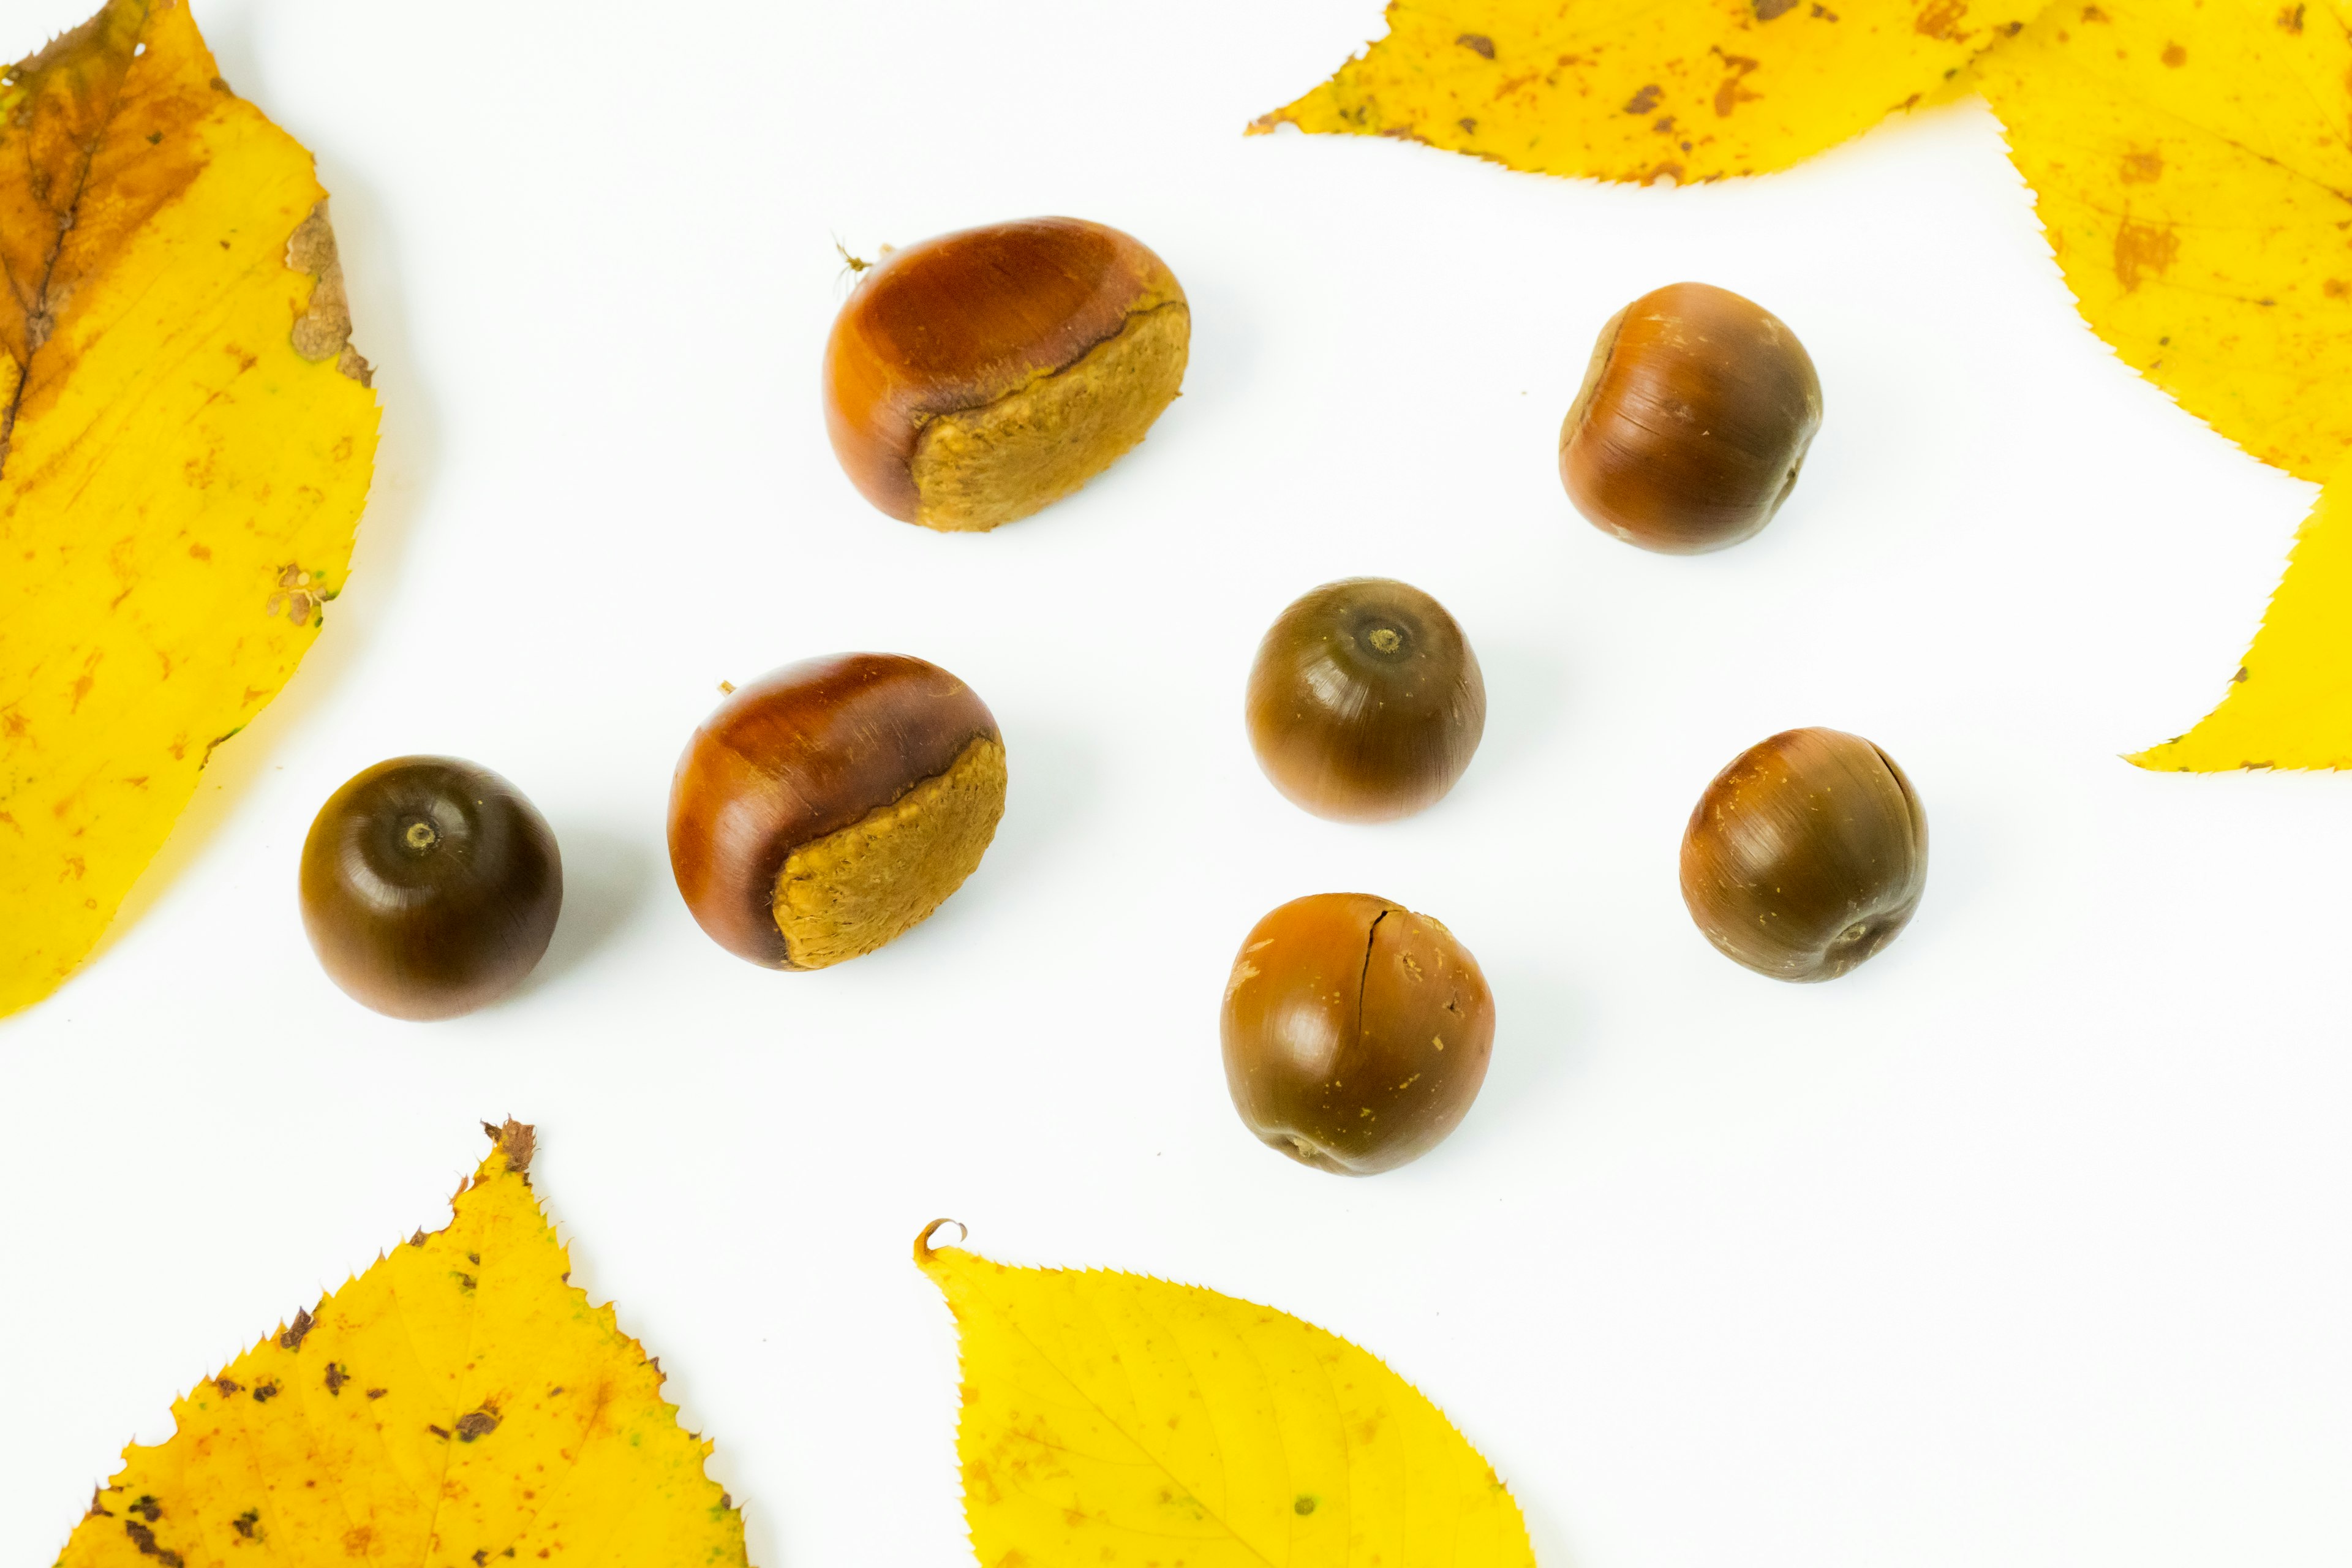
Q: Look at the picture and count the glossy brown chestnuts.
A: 2